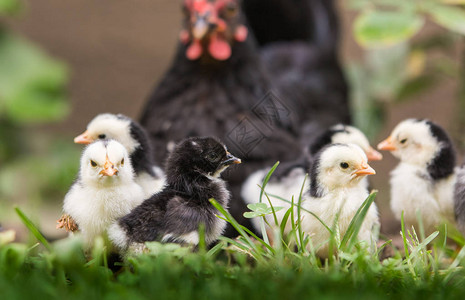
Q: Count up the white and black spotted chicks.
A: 5